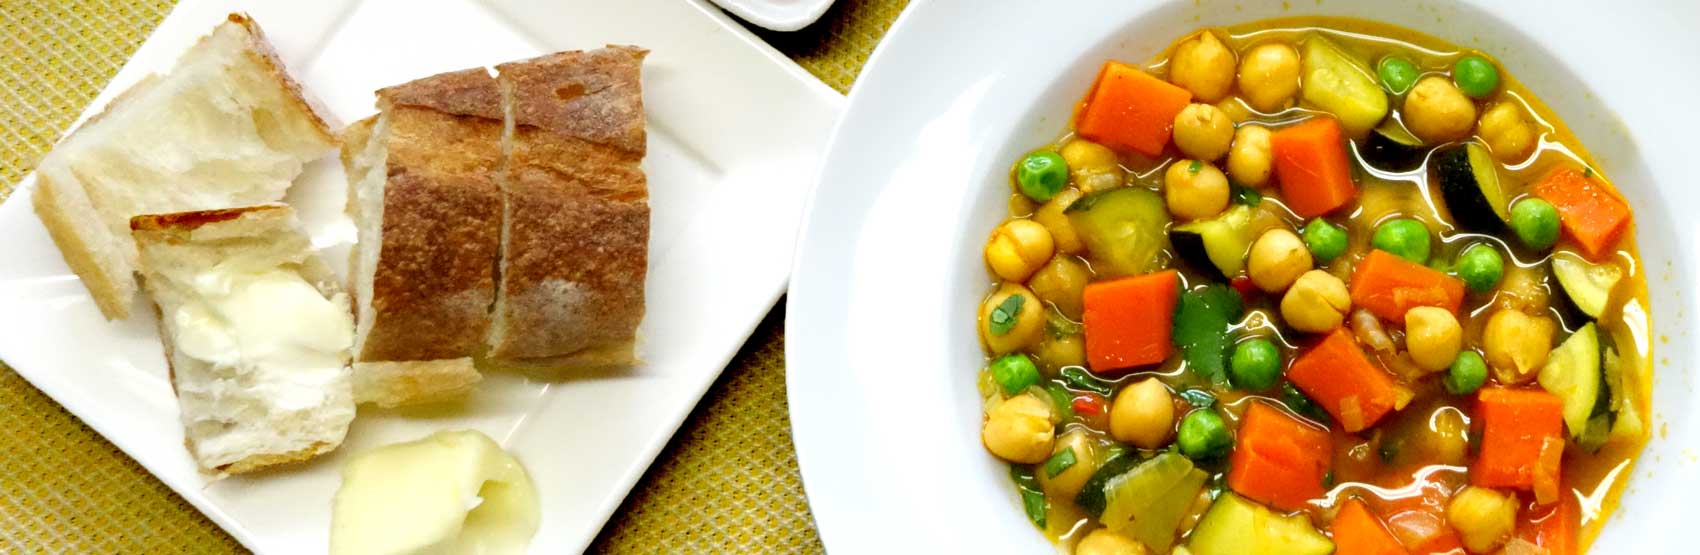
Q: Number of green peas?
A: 11